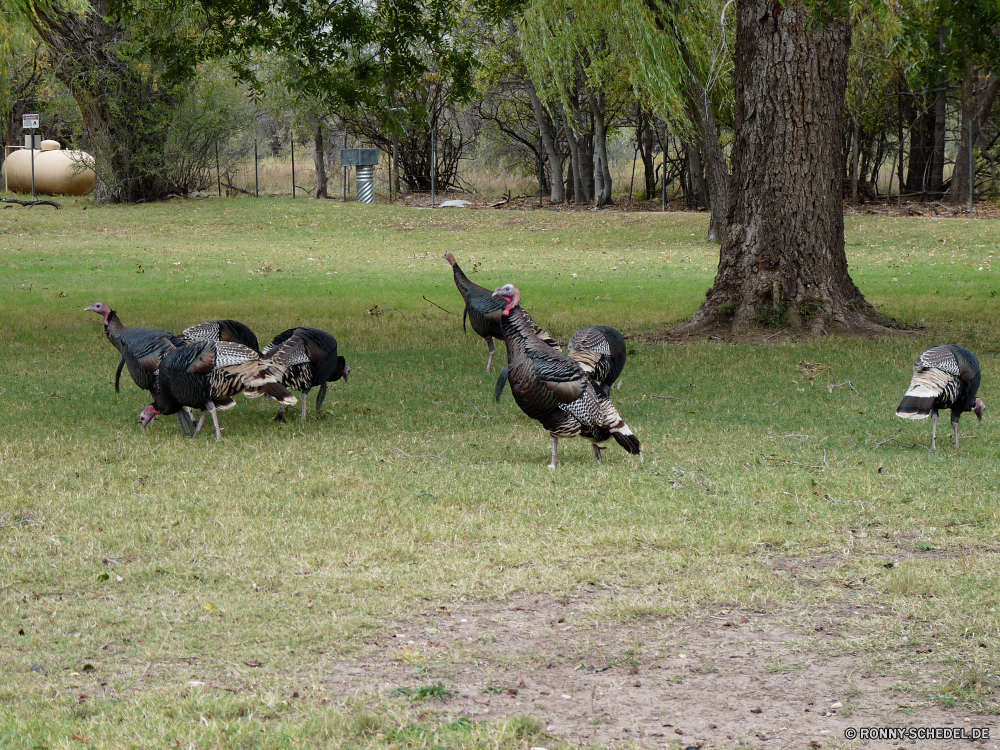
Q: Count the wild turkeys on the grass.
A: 8